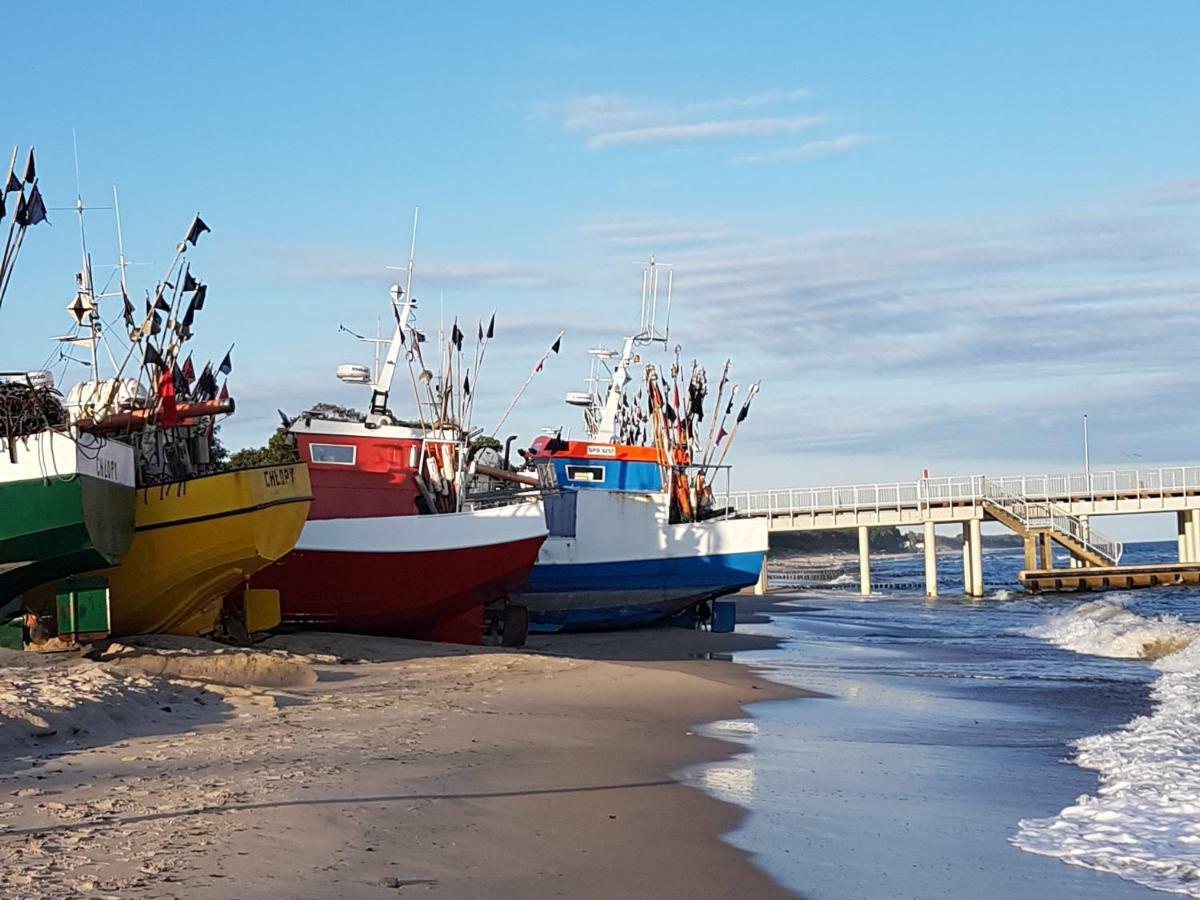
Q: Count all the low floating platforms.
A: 1